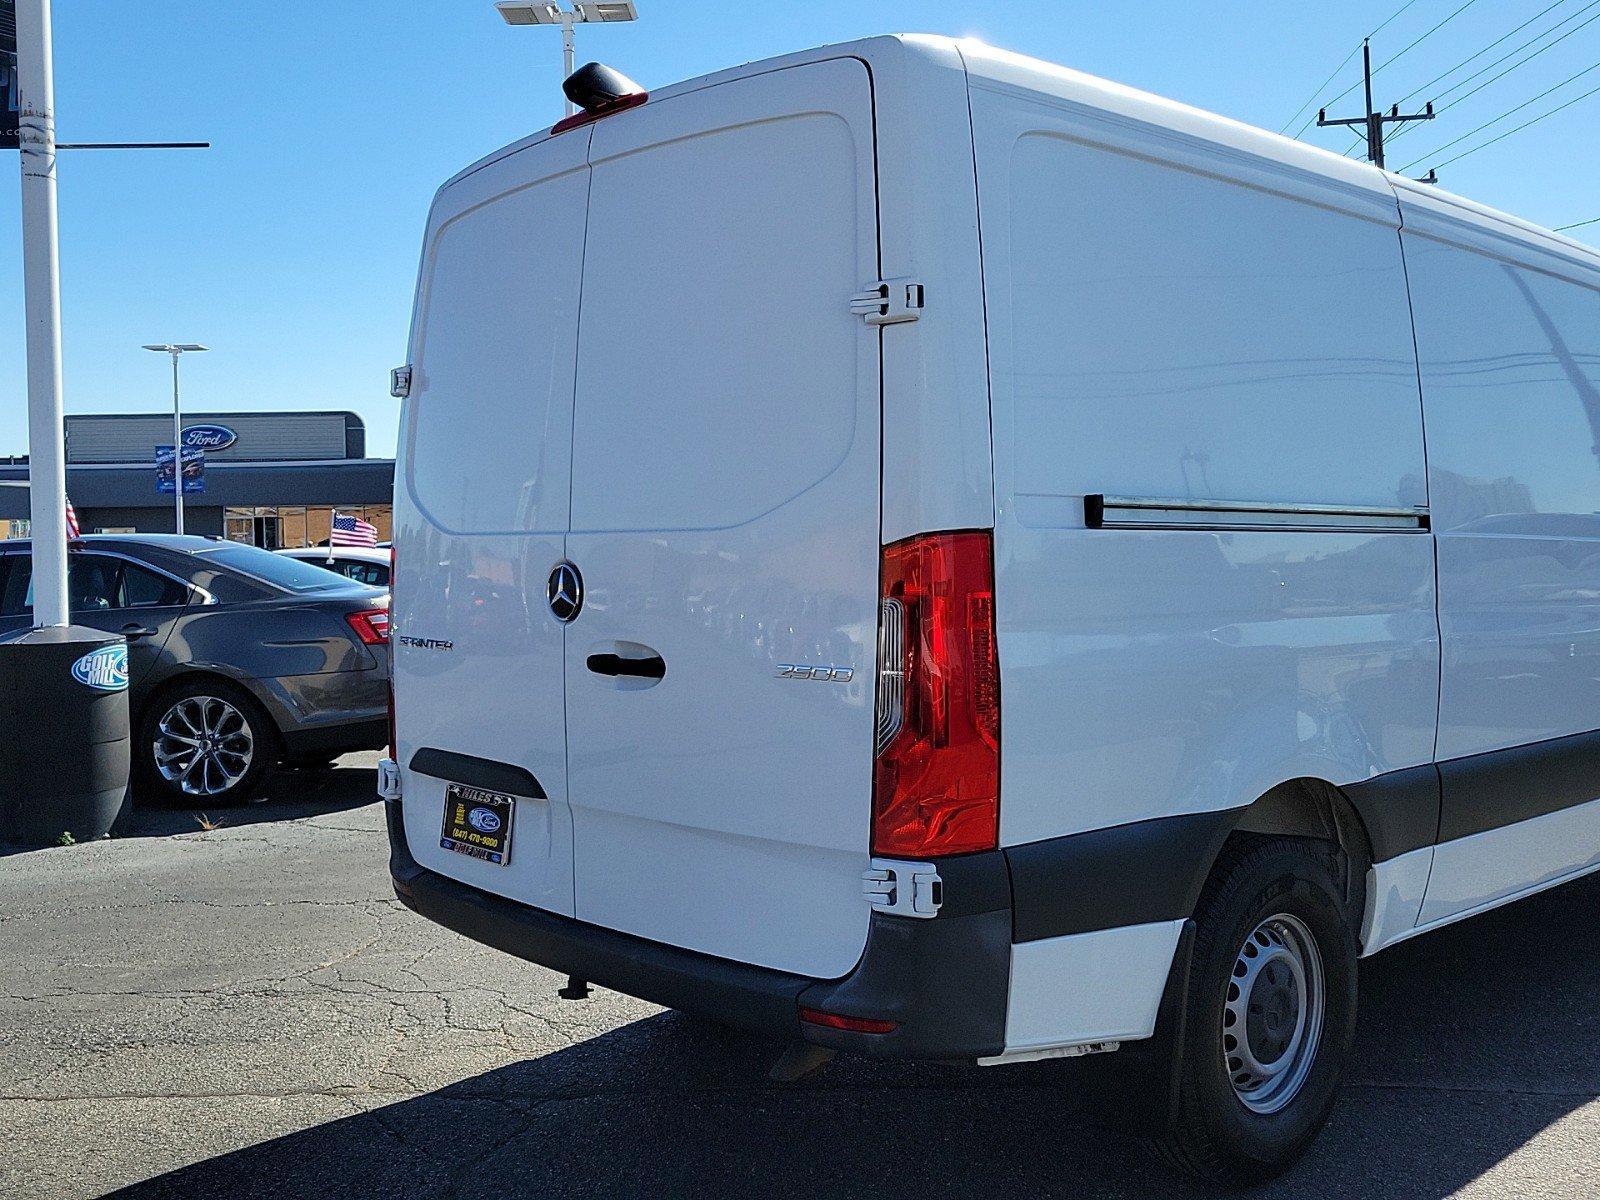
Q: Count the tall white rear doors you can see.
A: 2